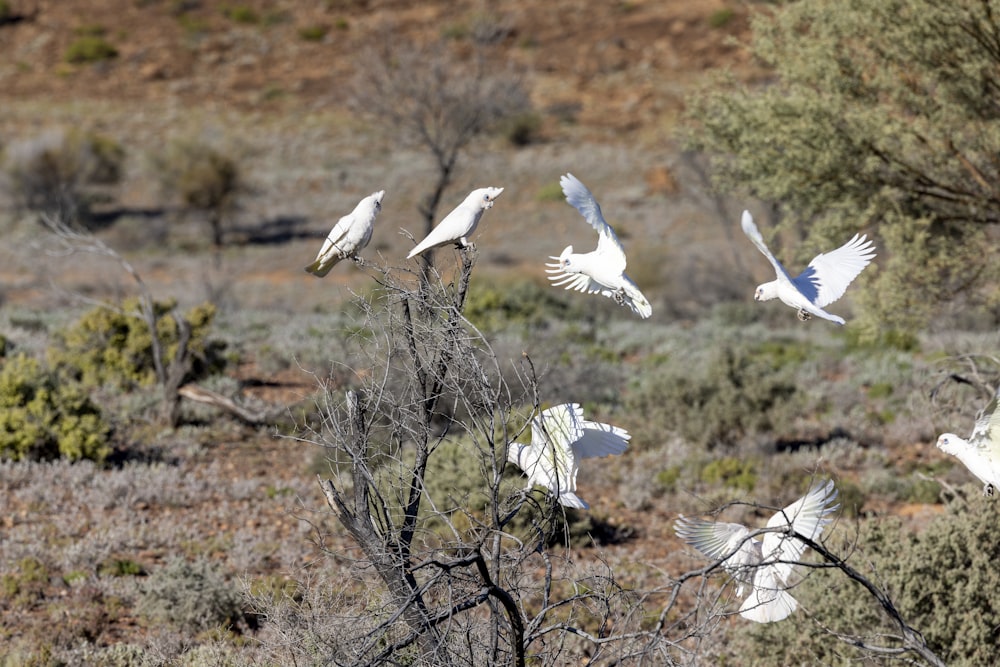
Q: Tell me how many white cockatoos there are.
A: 7